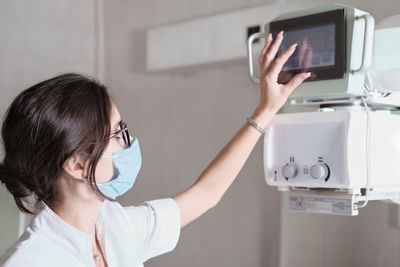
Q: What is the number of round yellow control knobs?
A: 0